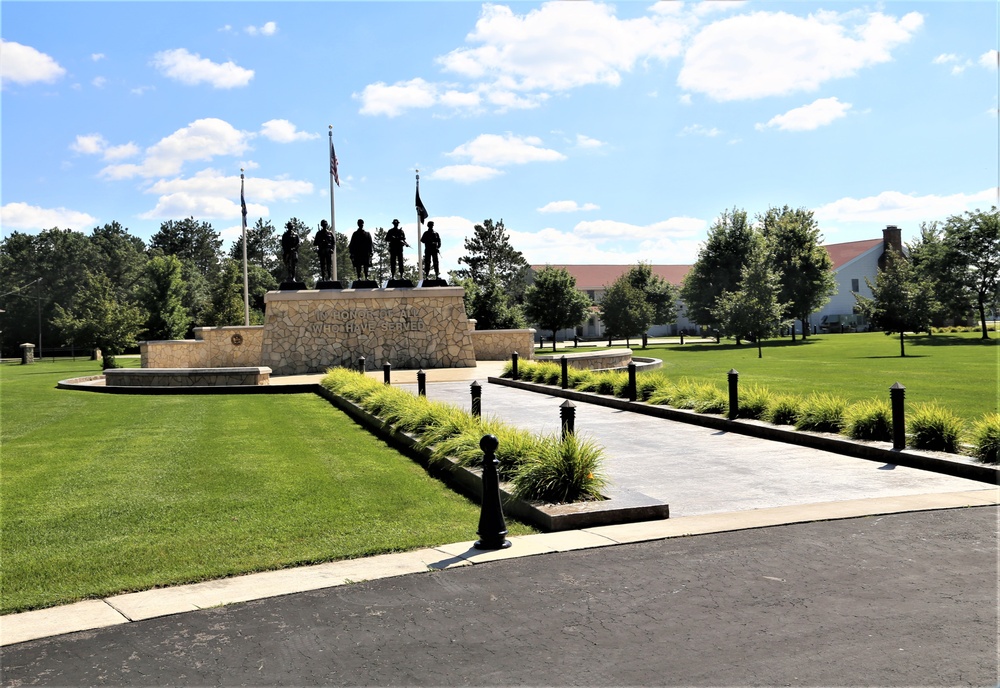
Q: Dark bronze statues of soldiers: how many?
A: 5